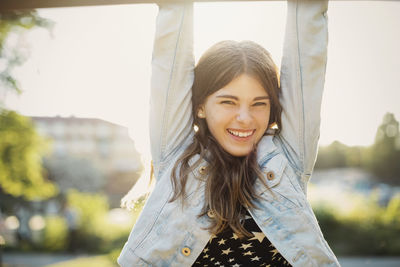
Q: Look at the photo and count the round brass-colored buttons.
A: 4